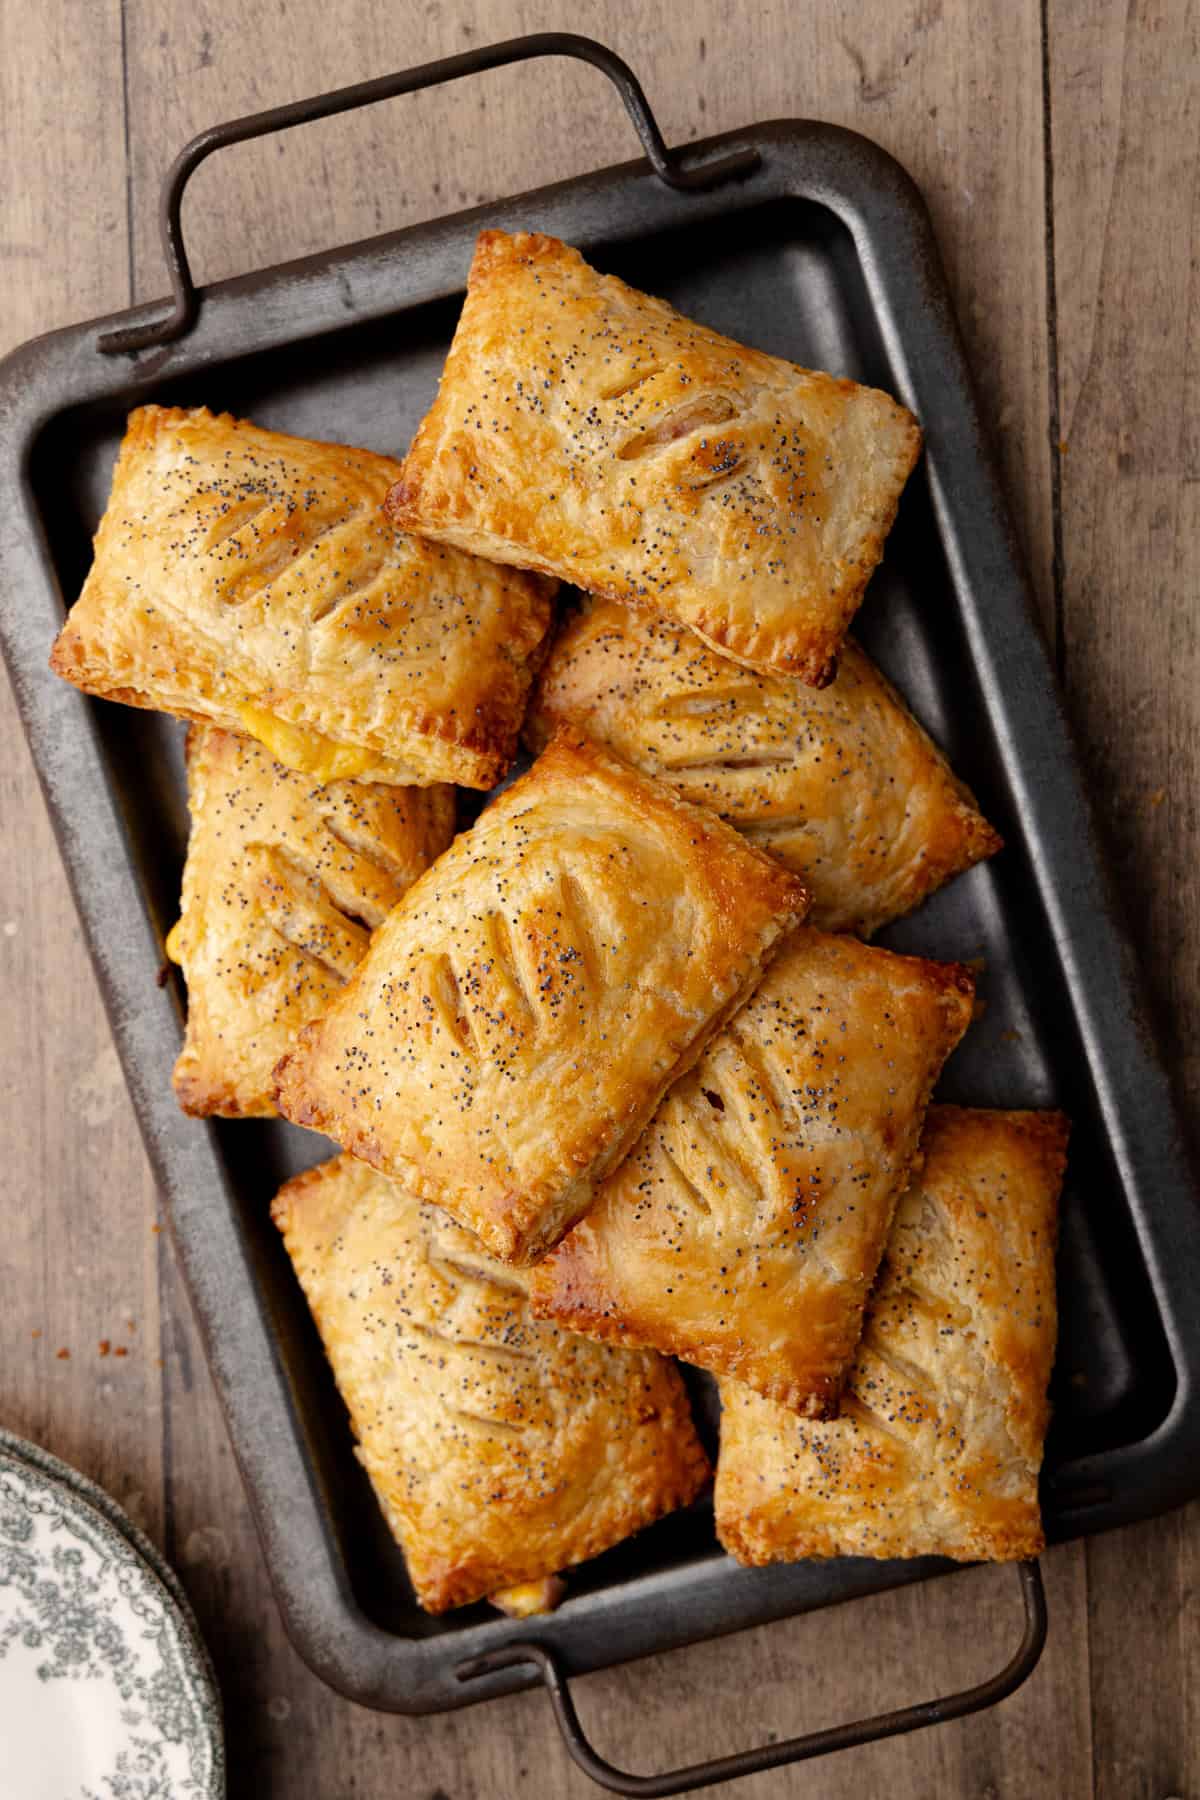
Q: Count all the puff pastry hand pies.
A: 8